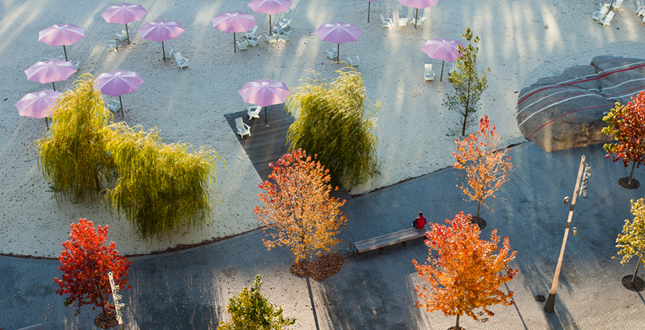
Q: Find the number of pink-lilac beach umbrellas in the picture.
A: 13